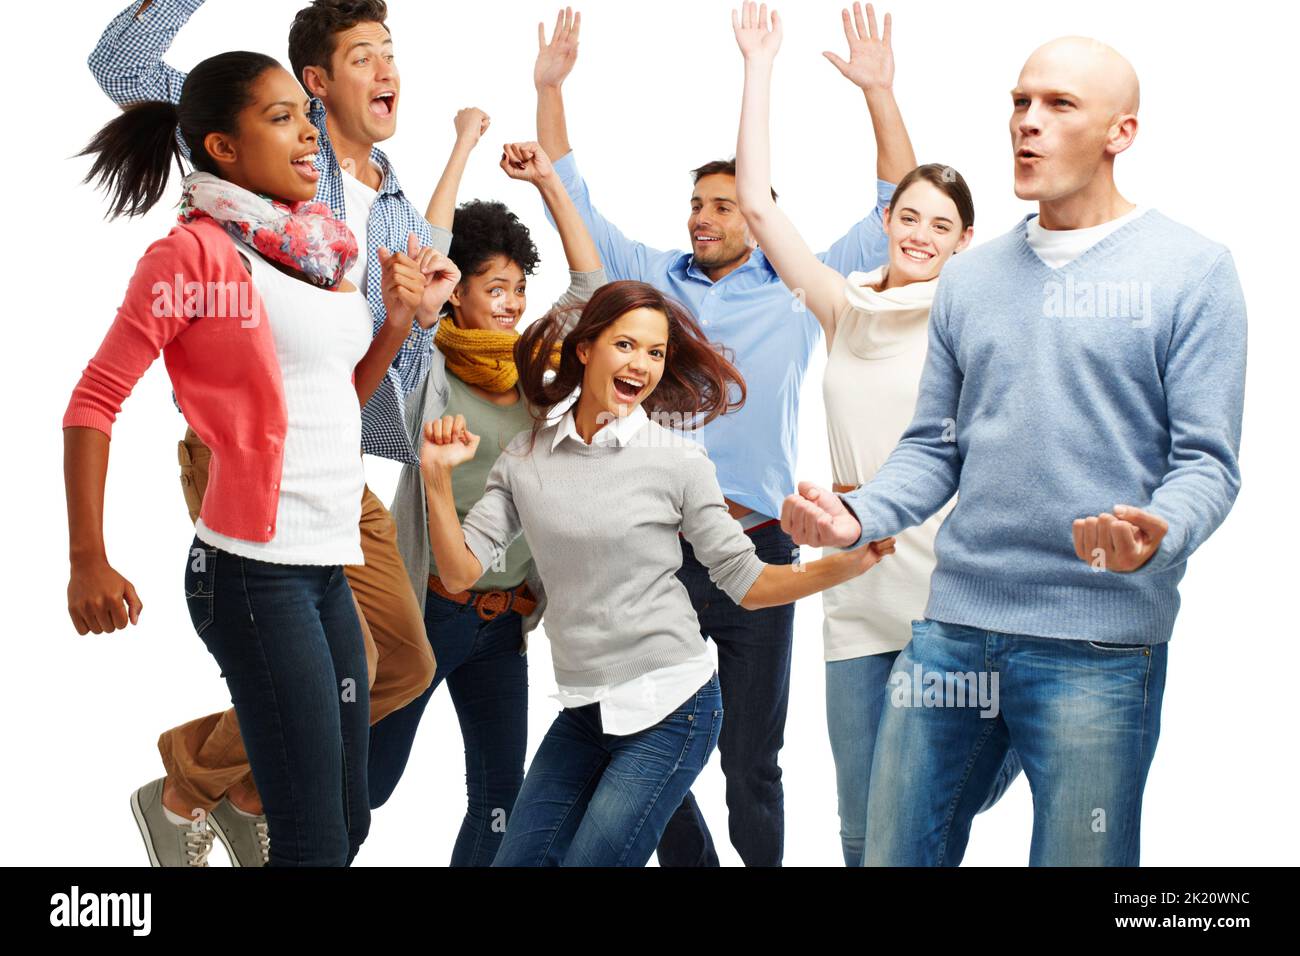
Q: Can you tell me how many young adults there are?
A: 7